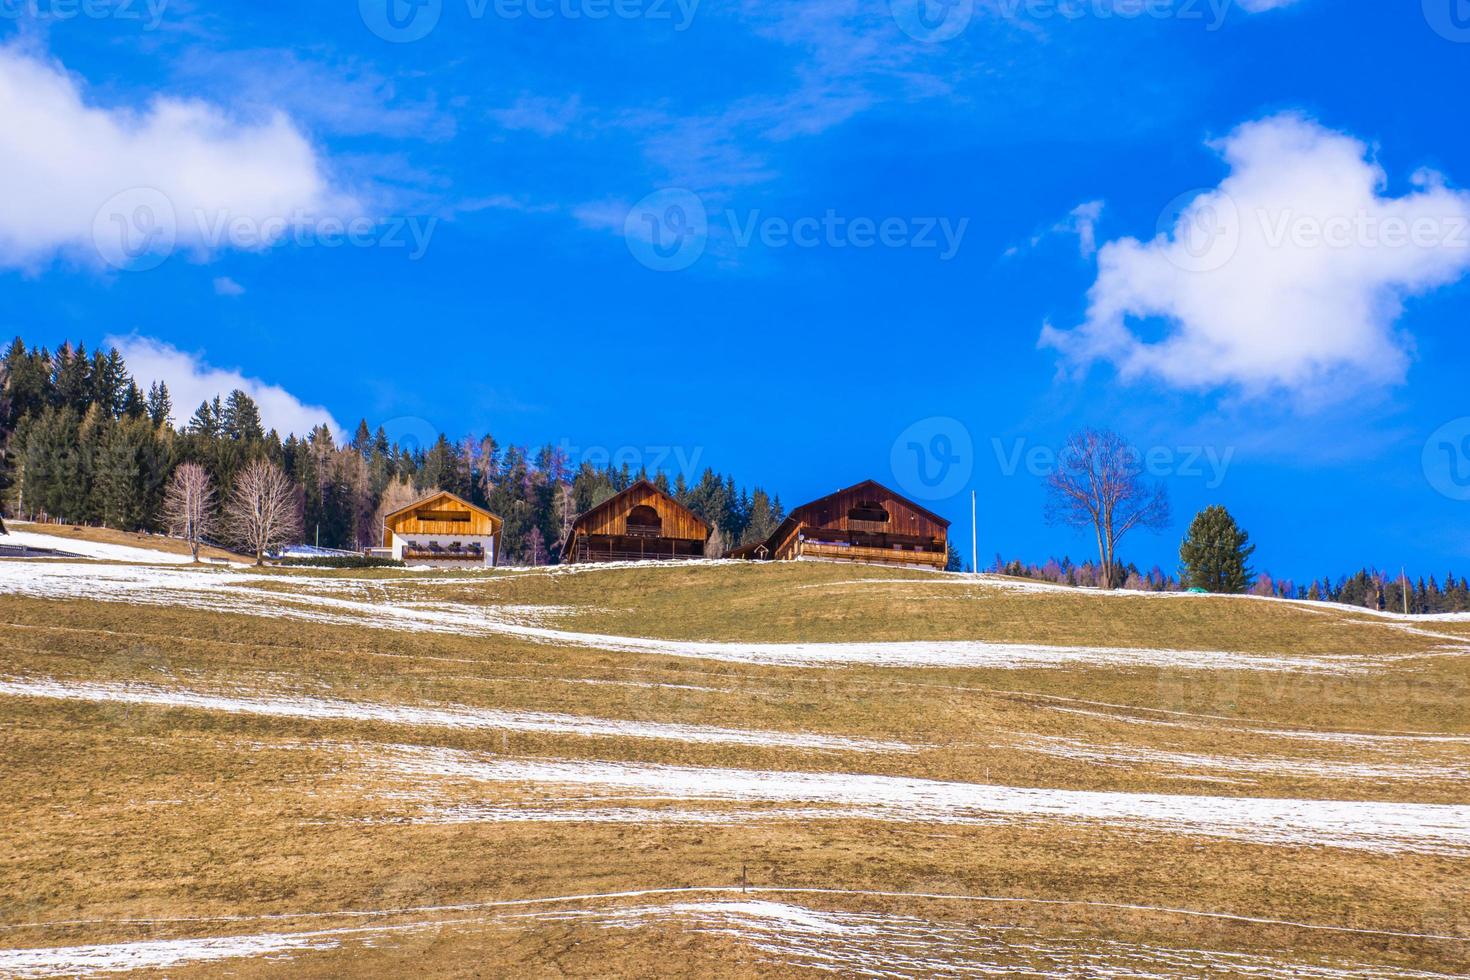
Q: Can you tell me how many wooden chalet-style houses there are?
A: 3